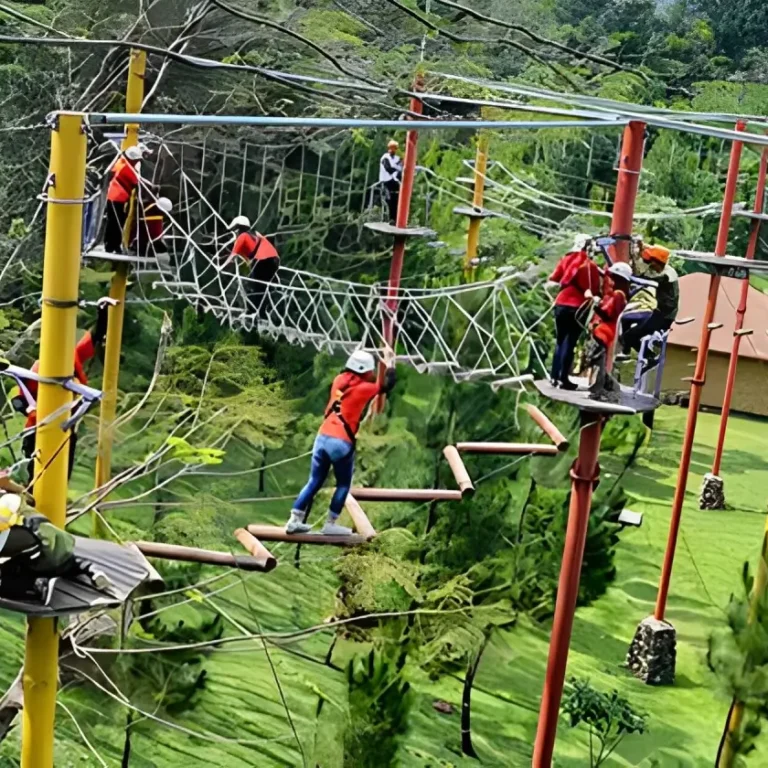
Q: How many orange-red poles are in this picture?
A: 4